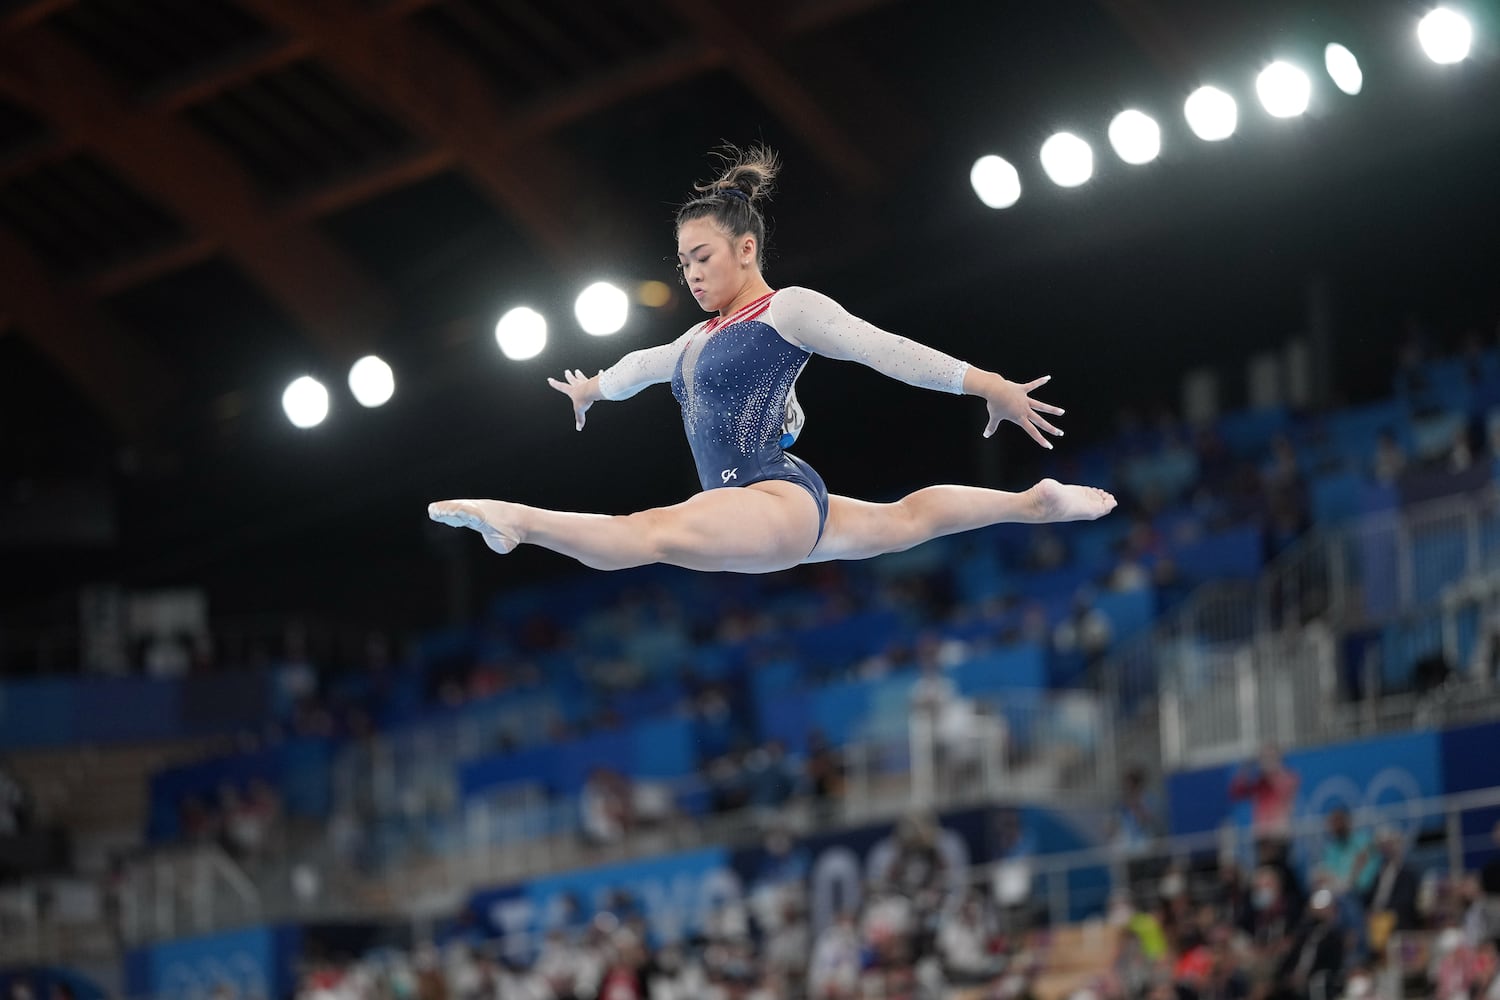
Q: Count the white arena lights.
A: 11